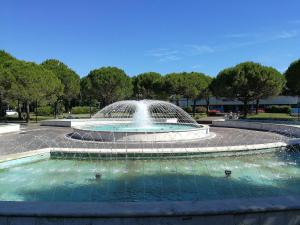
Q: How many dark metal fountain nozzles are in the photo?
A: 2